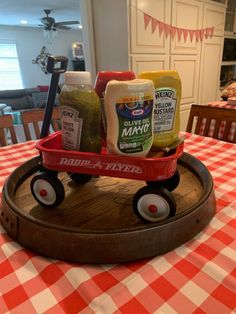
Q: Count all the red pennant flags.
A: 12